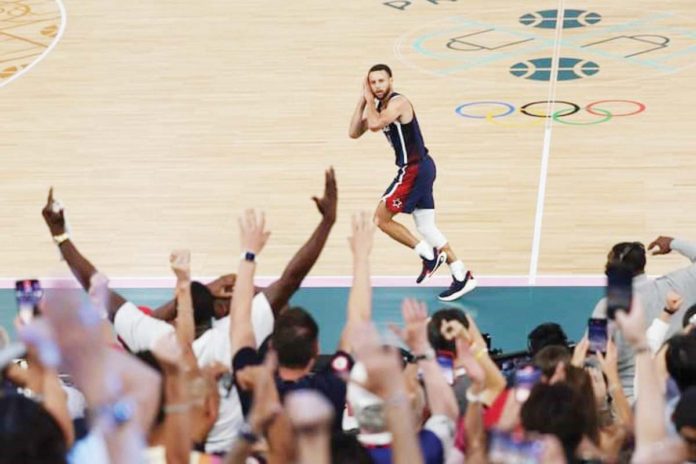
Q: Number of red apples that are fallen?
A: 0